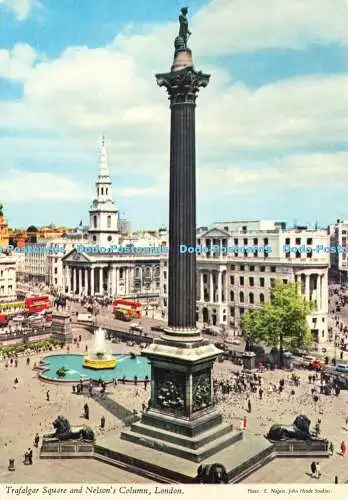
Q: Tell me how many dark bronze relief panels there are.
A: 2